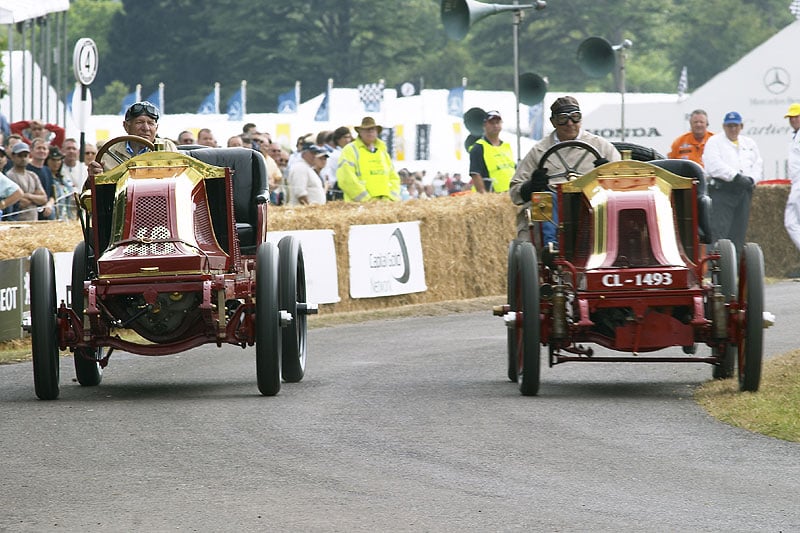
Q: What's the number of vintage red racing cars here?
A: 2